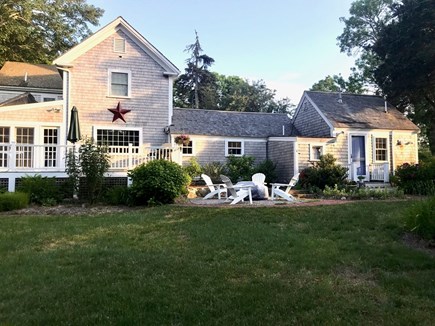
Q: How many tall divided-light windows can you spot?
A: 3